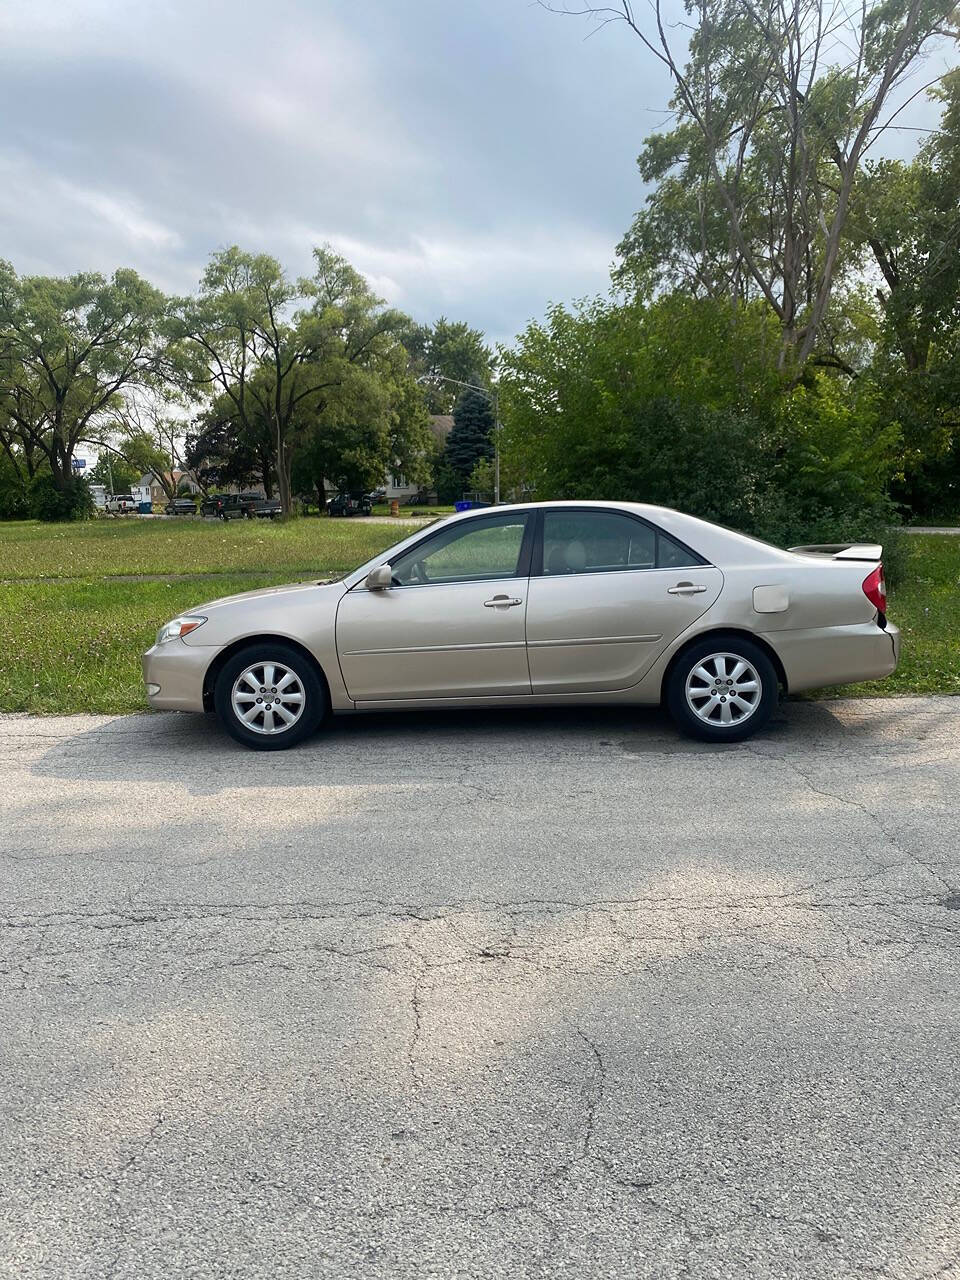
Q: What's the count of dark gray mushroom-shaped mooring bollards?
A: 0